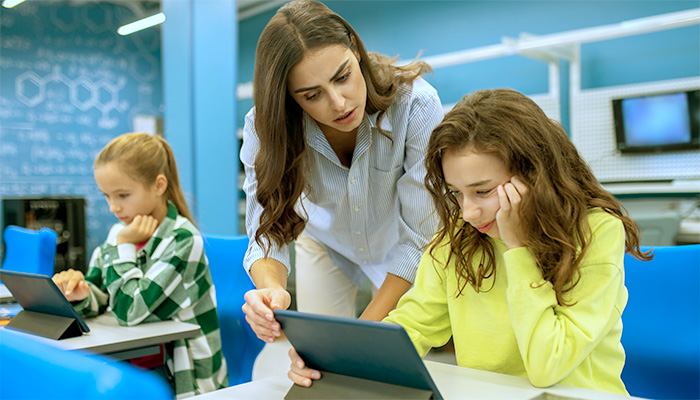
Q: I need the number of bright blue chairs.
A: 4